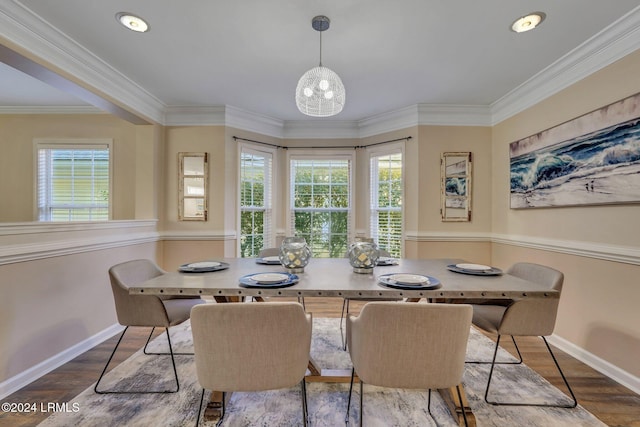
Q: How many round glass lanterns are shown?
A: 2